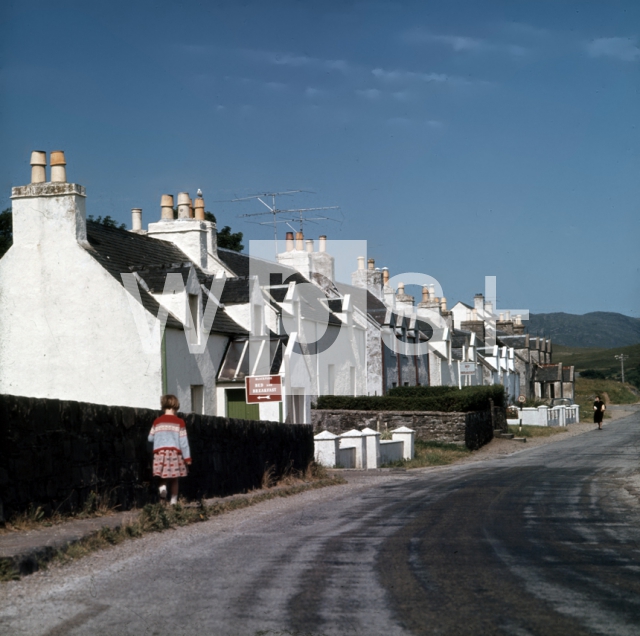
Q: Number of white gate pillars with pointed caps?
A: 4